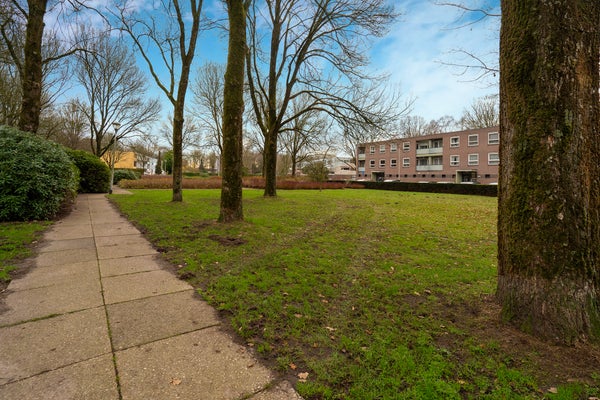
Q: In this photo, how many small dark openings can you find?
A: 11